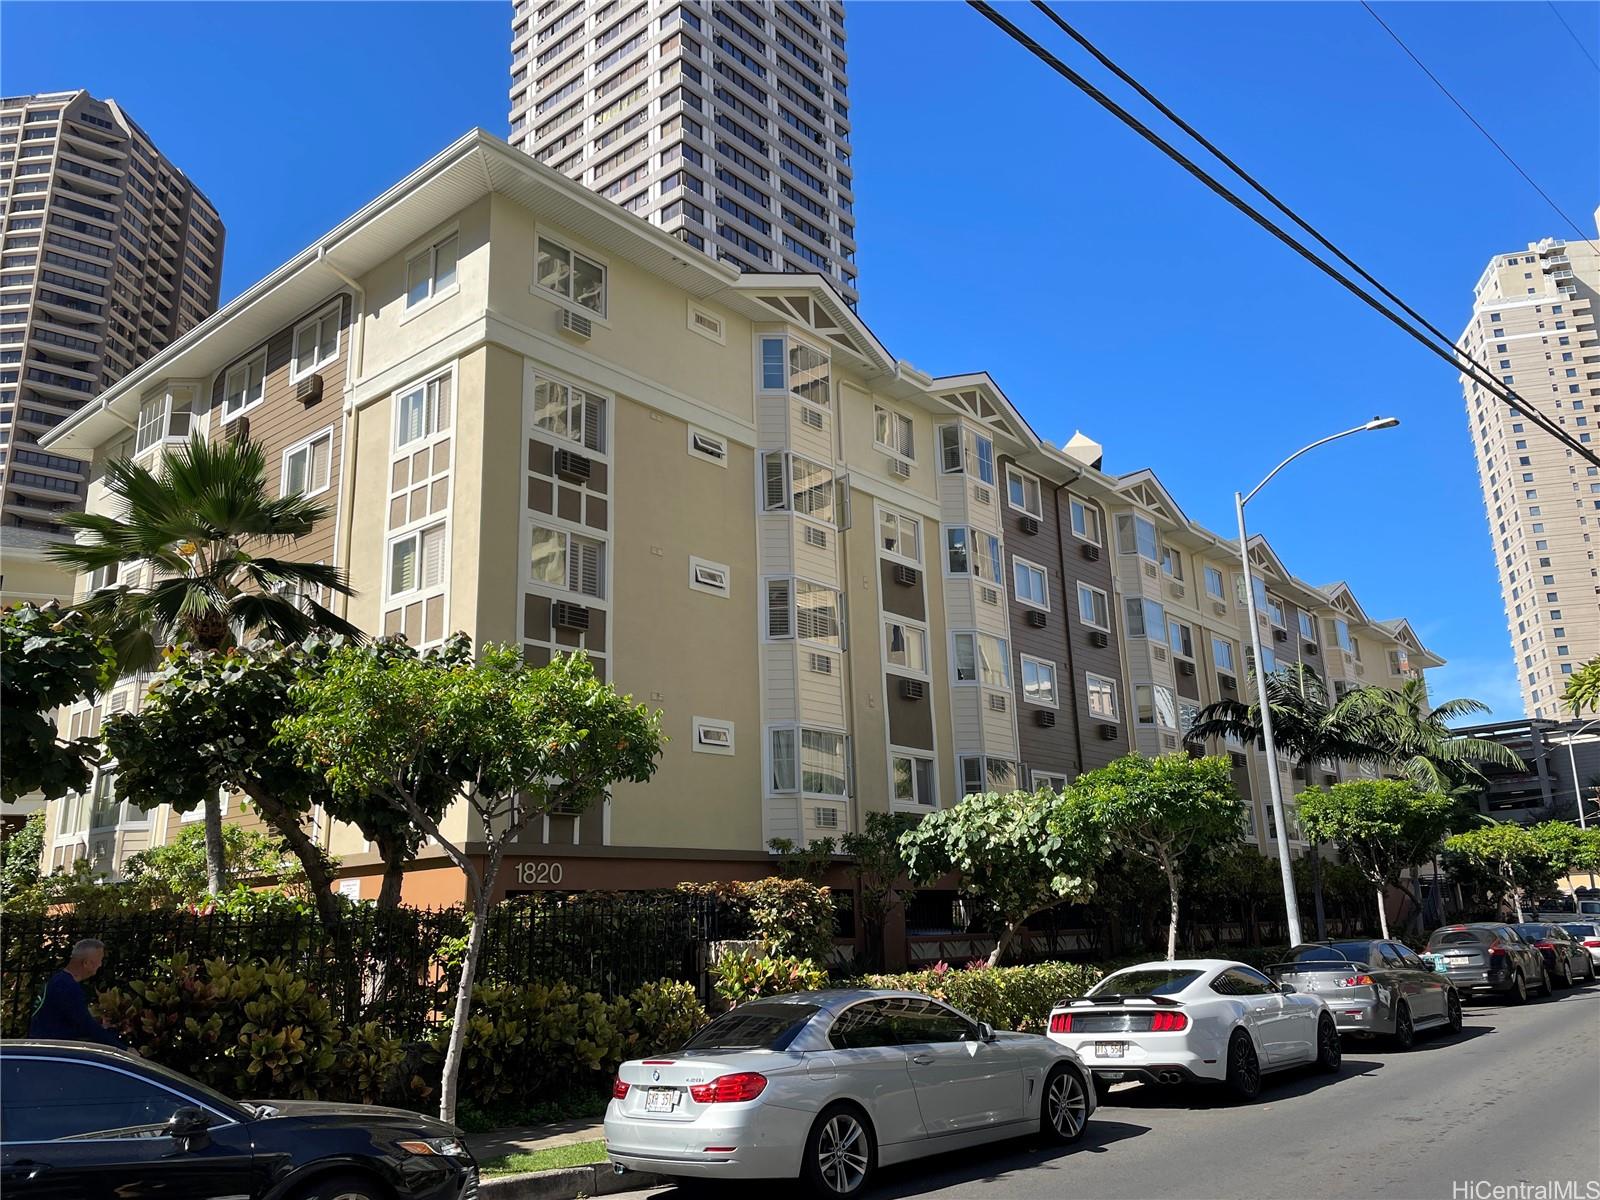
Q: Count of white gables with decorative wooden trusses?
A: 6